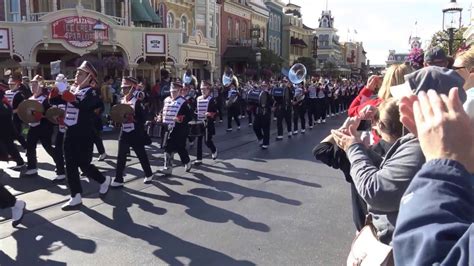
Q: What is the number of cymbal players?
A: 3